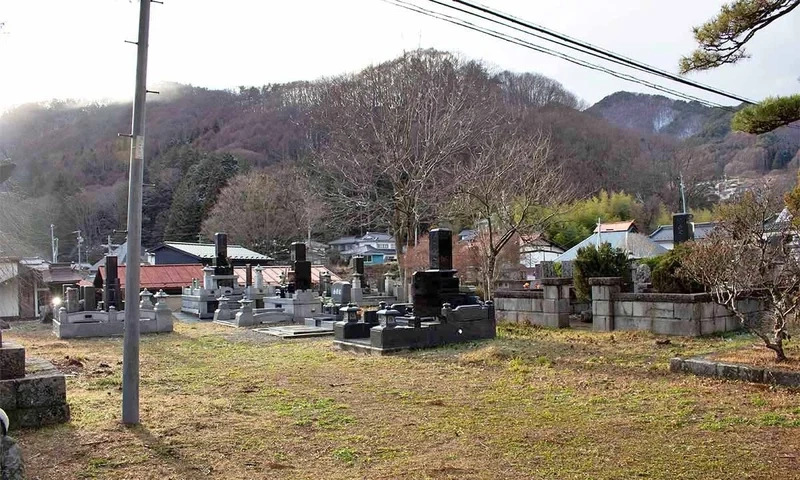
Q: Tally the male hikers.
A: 0